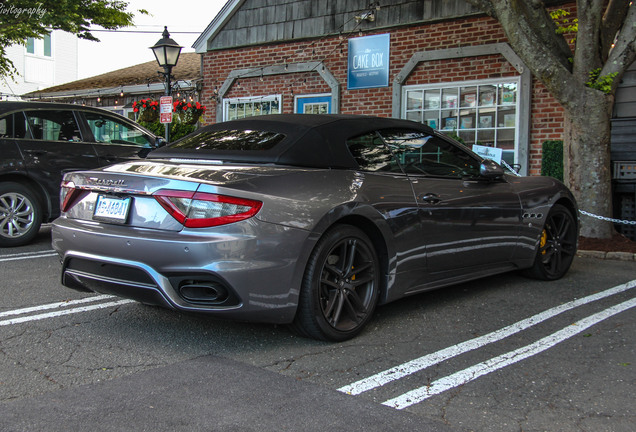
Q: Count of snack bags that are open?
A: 0